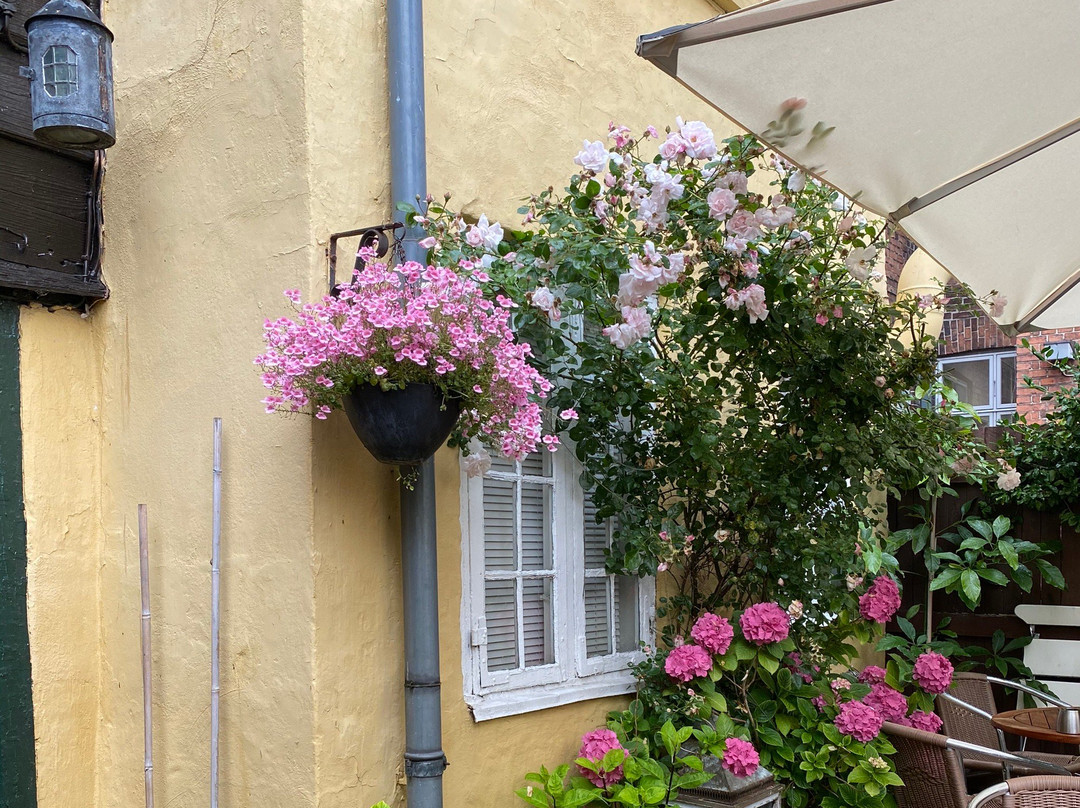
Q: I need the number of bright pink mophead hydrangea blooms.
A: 11